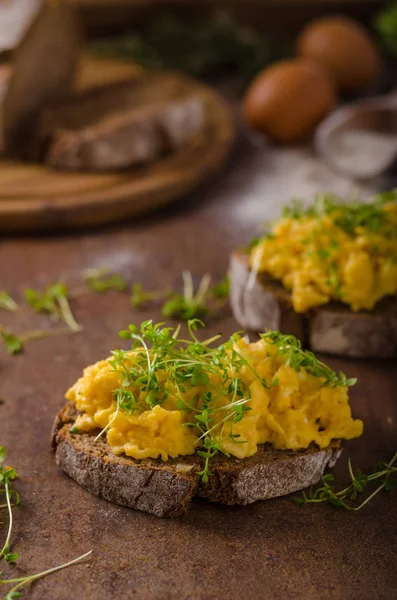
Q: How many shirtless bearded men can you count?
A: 0